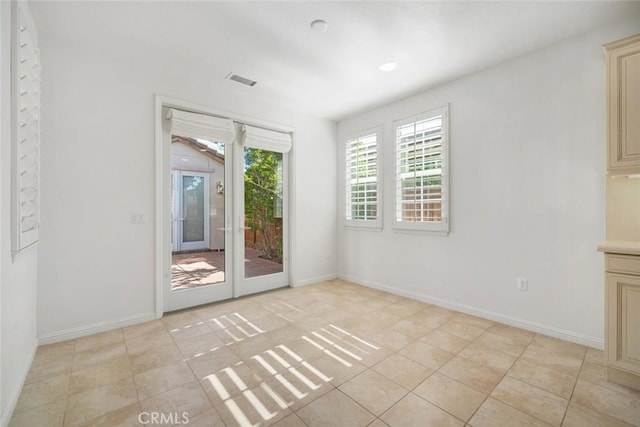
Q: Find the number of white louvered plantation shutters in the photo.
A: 3